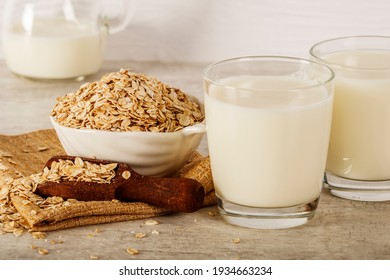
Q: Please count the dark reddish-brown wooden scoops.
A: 1